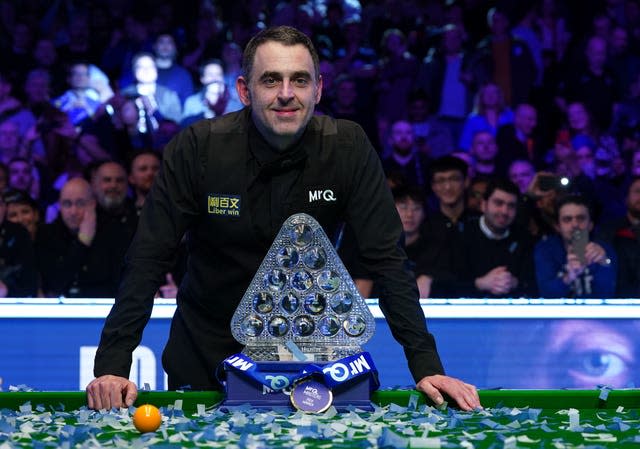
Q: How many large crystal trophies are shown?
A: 1